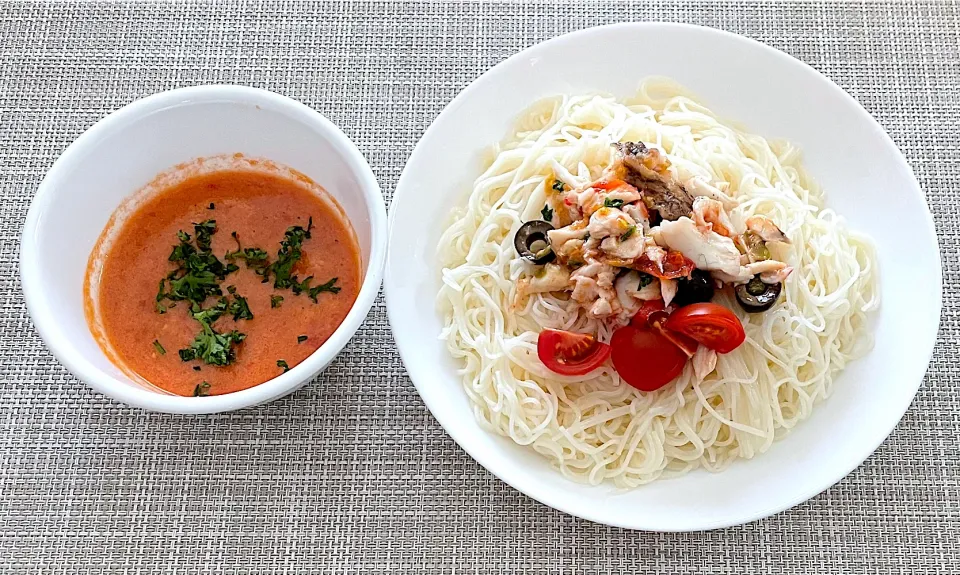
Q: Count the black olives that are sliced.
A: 2